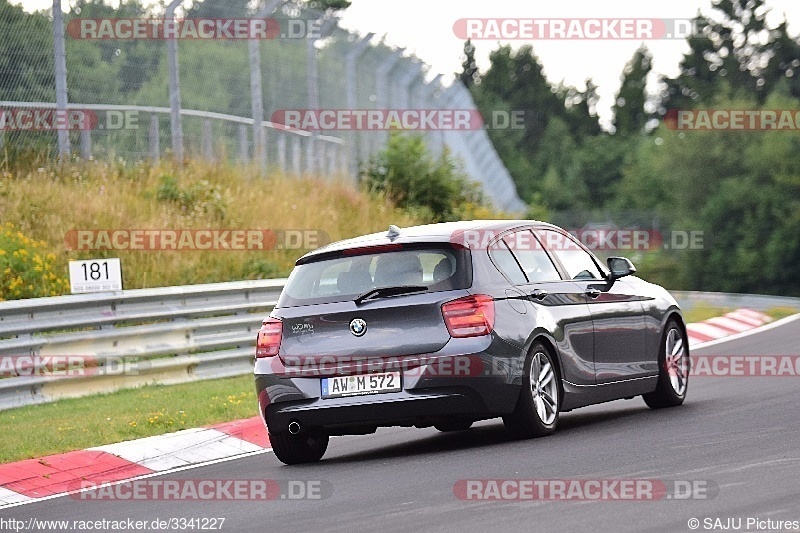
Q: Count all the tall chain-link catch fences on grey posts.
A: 1